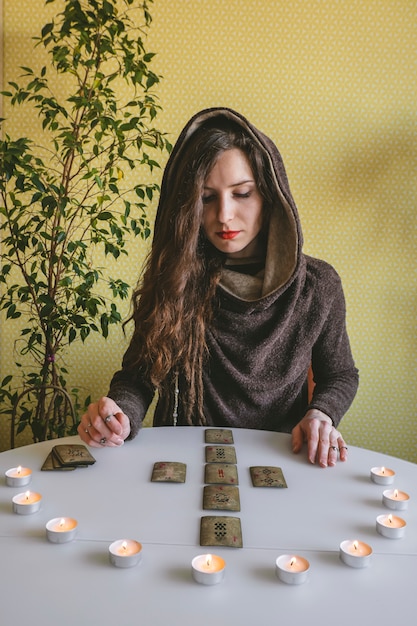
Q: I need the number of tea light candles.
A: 10